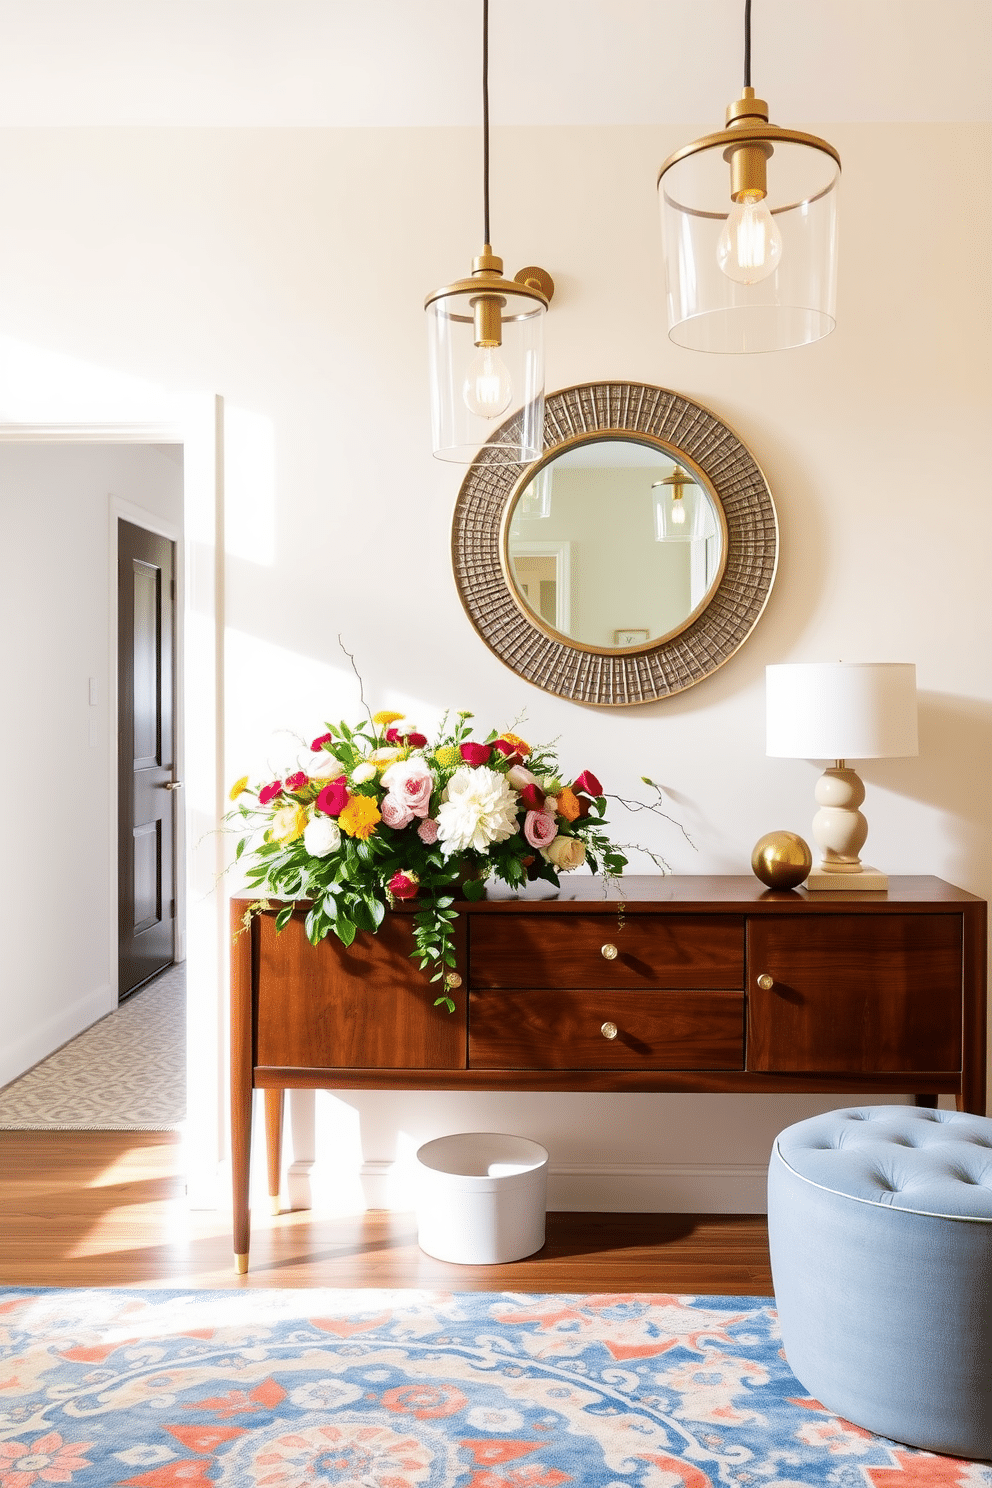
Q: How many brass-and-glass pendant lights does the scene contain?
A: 2